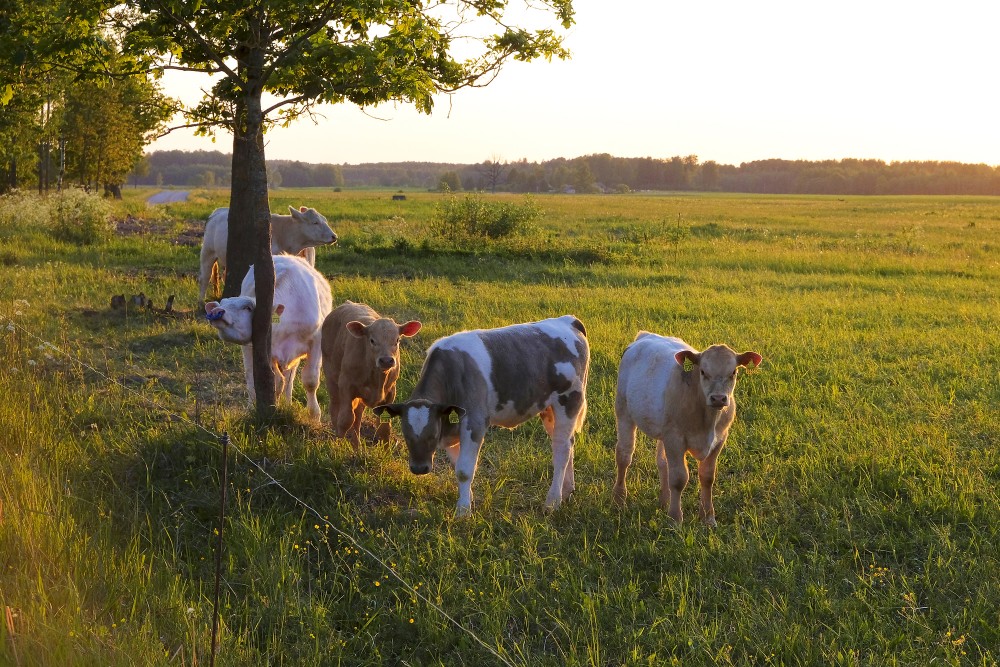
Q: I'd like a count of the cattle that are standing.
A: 5